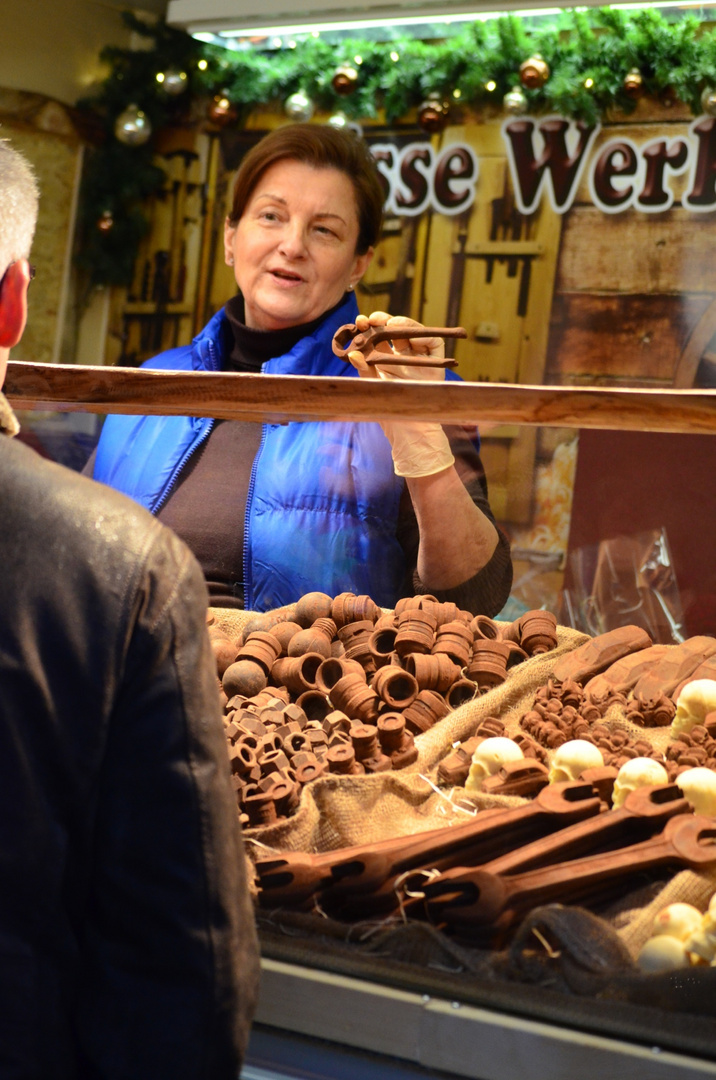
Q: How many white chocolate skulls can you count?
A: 8